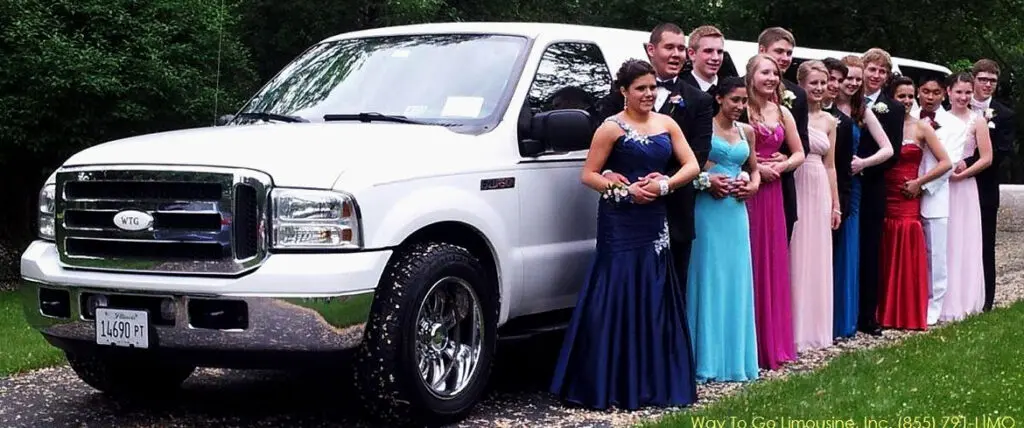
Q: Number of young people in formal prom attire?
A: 14